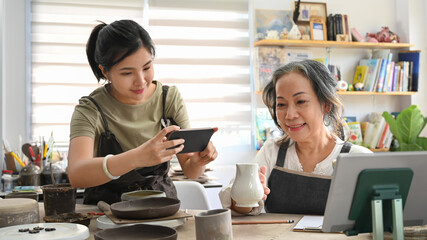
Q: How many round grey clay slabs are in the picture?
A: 2